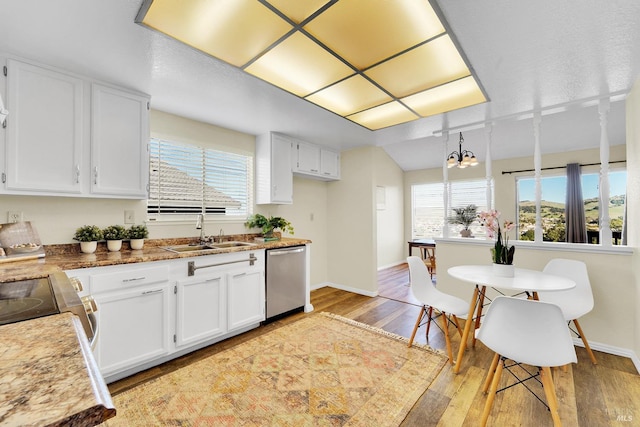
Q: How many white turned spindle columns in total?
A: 4